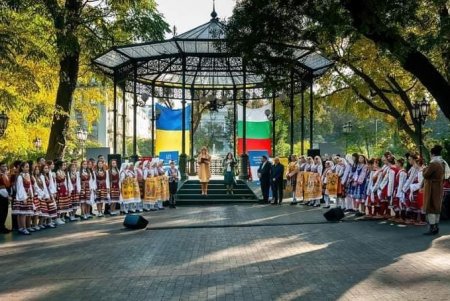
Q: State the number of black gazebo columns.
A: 12